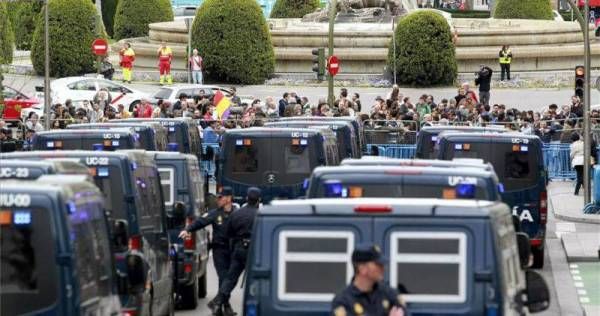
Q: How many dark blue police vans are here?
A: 15